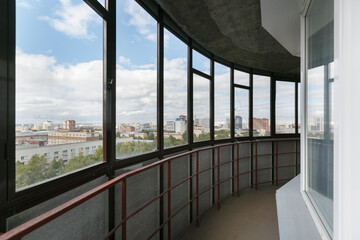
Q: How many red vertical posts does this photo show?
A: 7